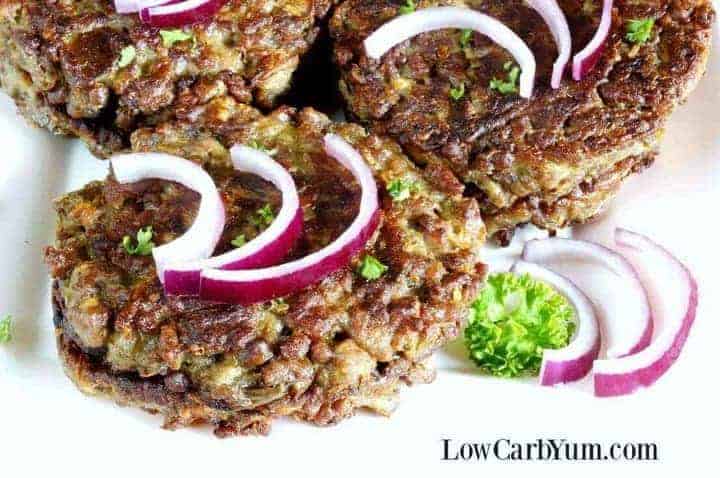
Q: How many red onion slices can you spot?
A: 12